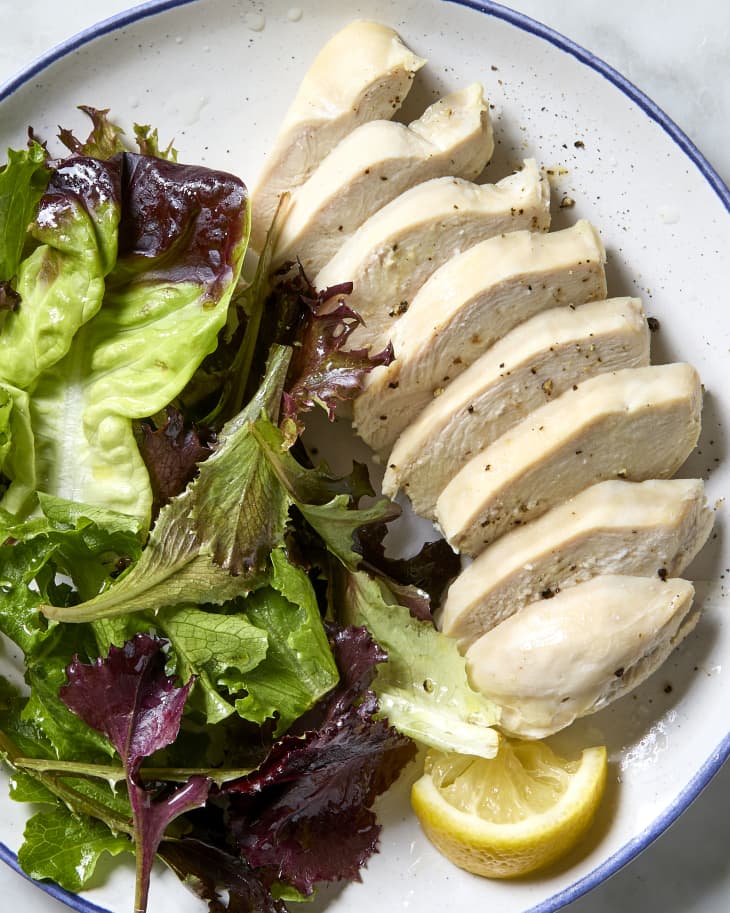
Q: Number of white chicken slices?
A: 8